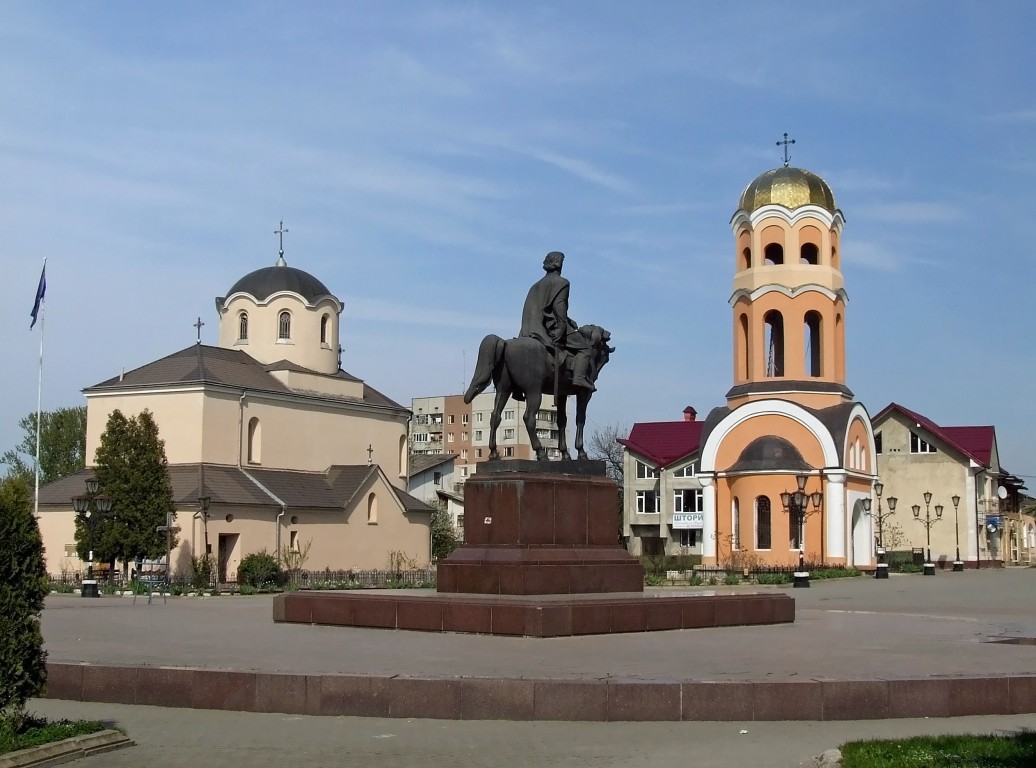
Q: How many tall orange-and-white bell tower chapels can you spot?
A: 1